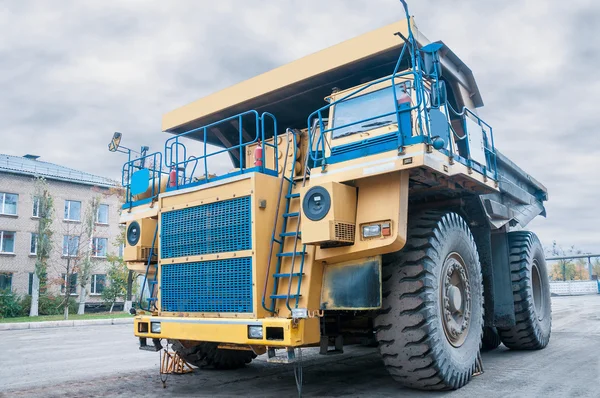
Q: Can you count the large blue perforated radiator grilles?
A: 2